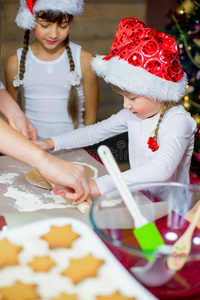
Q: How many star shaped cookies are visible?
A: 7